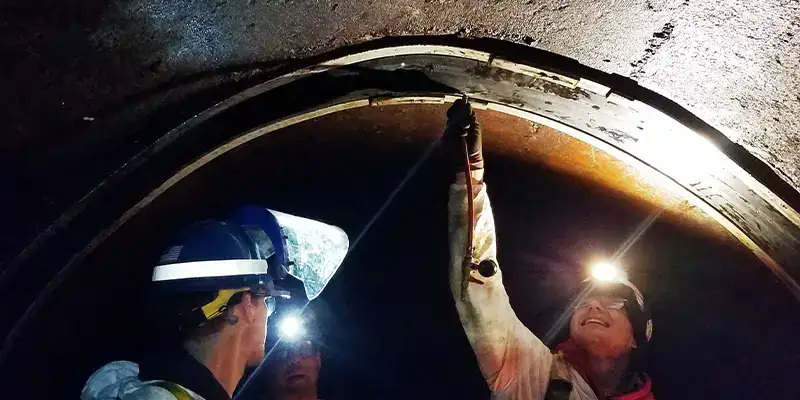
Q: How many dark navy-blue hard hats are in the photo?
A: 1